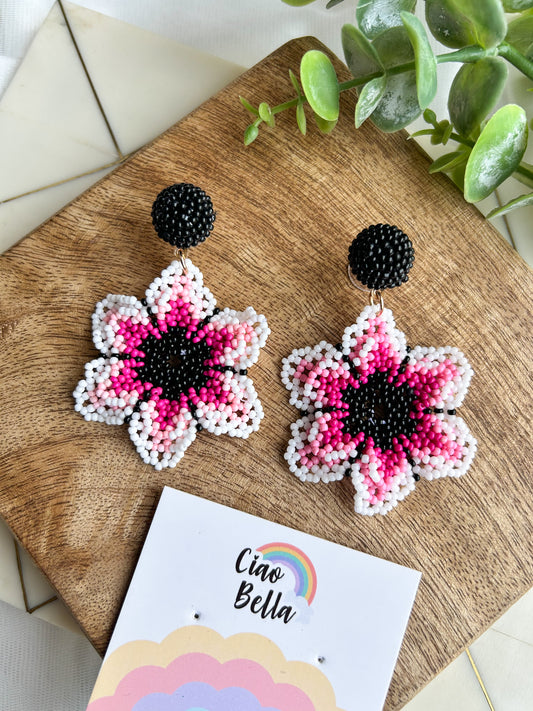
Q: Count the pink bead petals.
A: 12